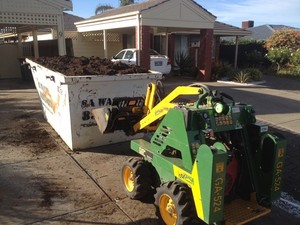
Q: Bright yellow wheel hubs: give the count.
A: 2